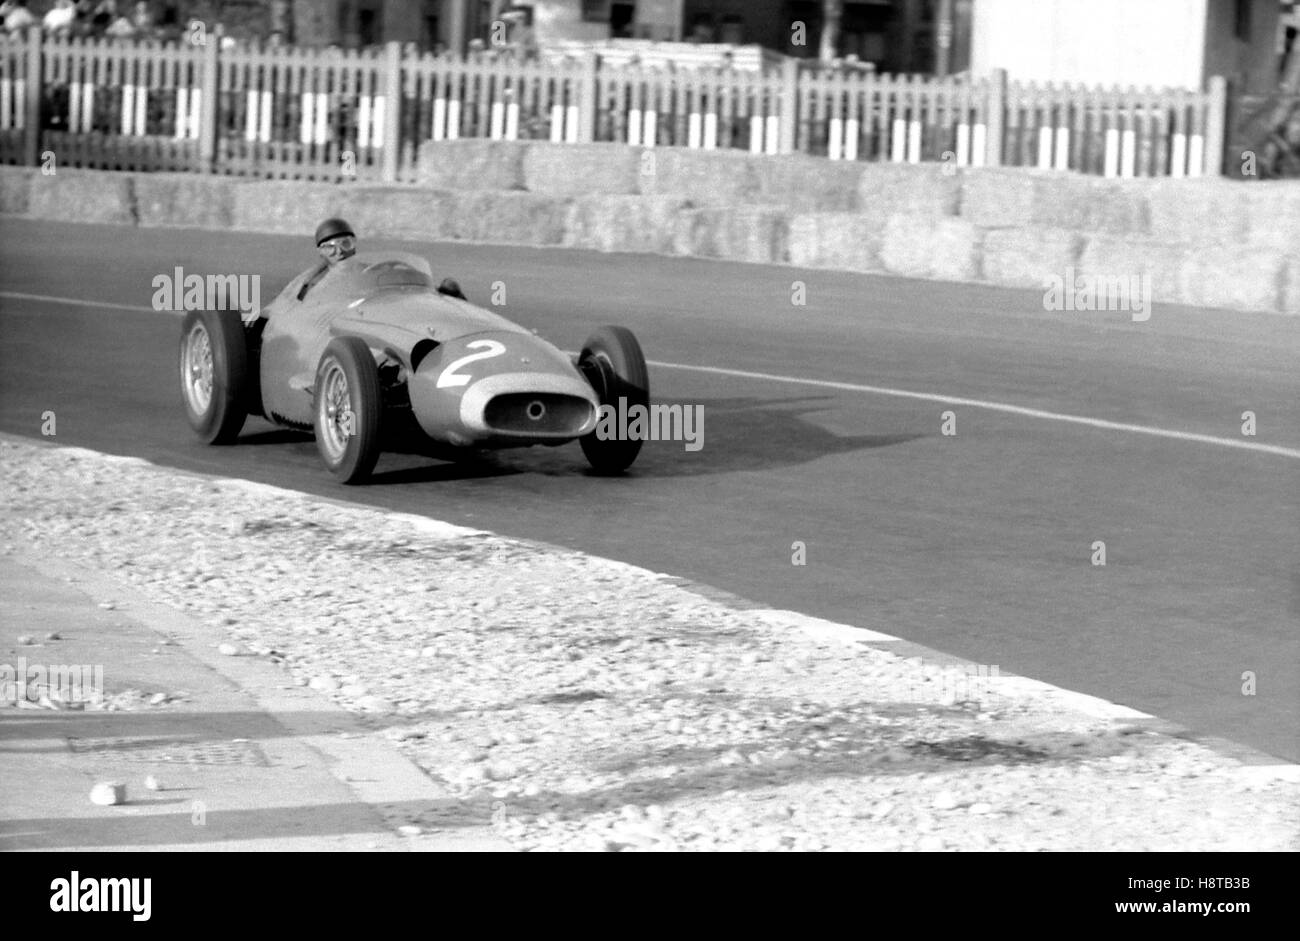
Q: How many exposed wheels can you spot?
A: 3